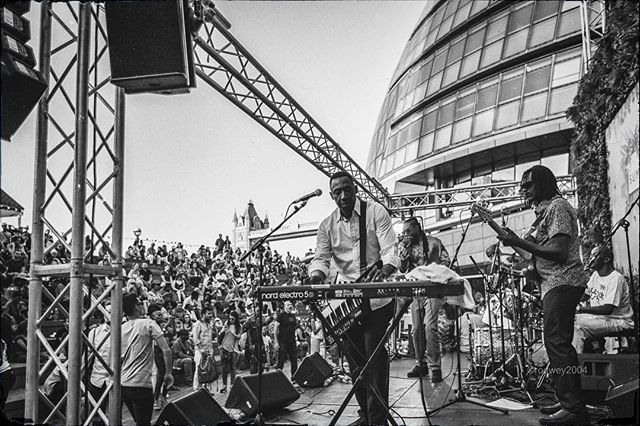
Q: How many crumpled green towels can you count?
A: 0